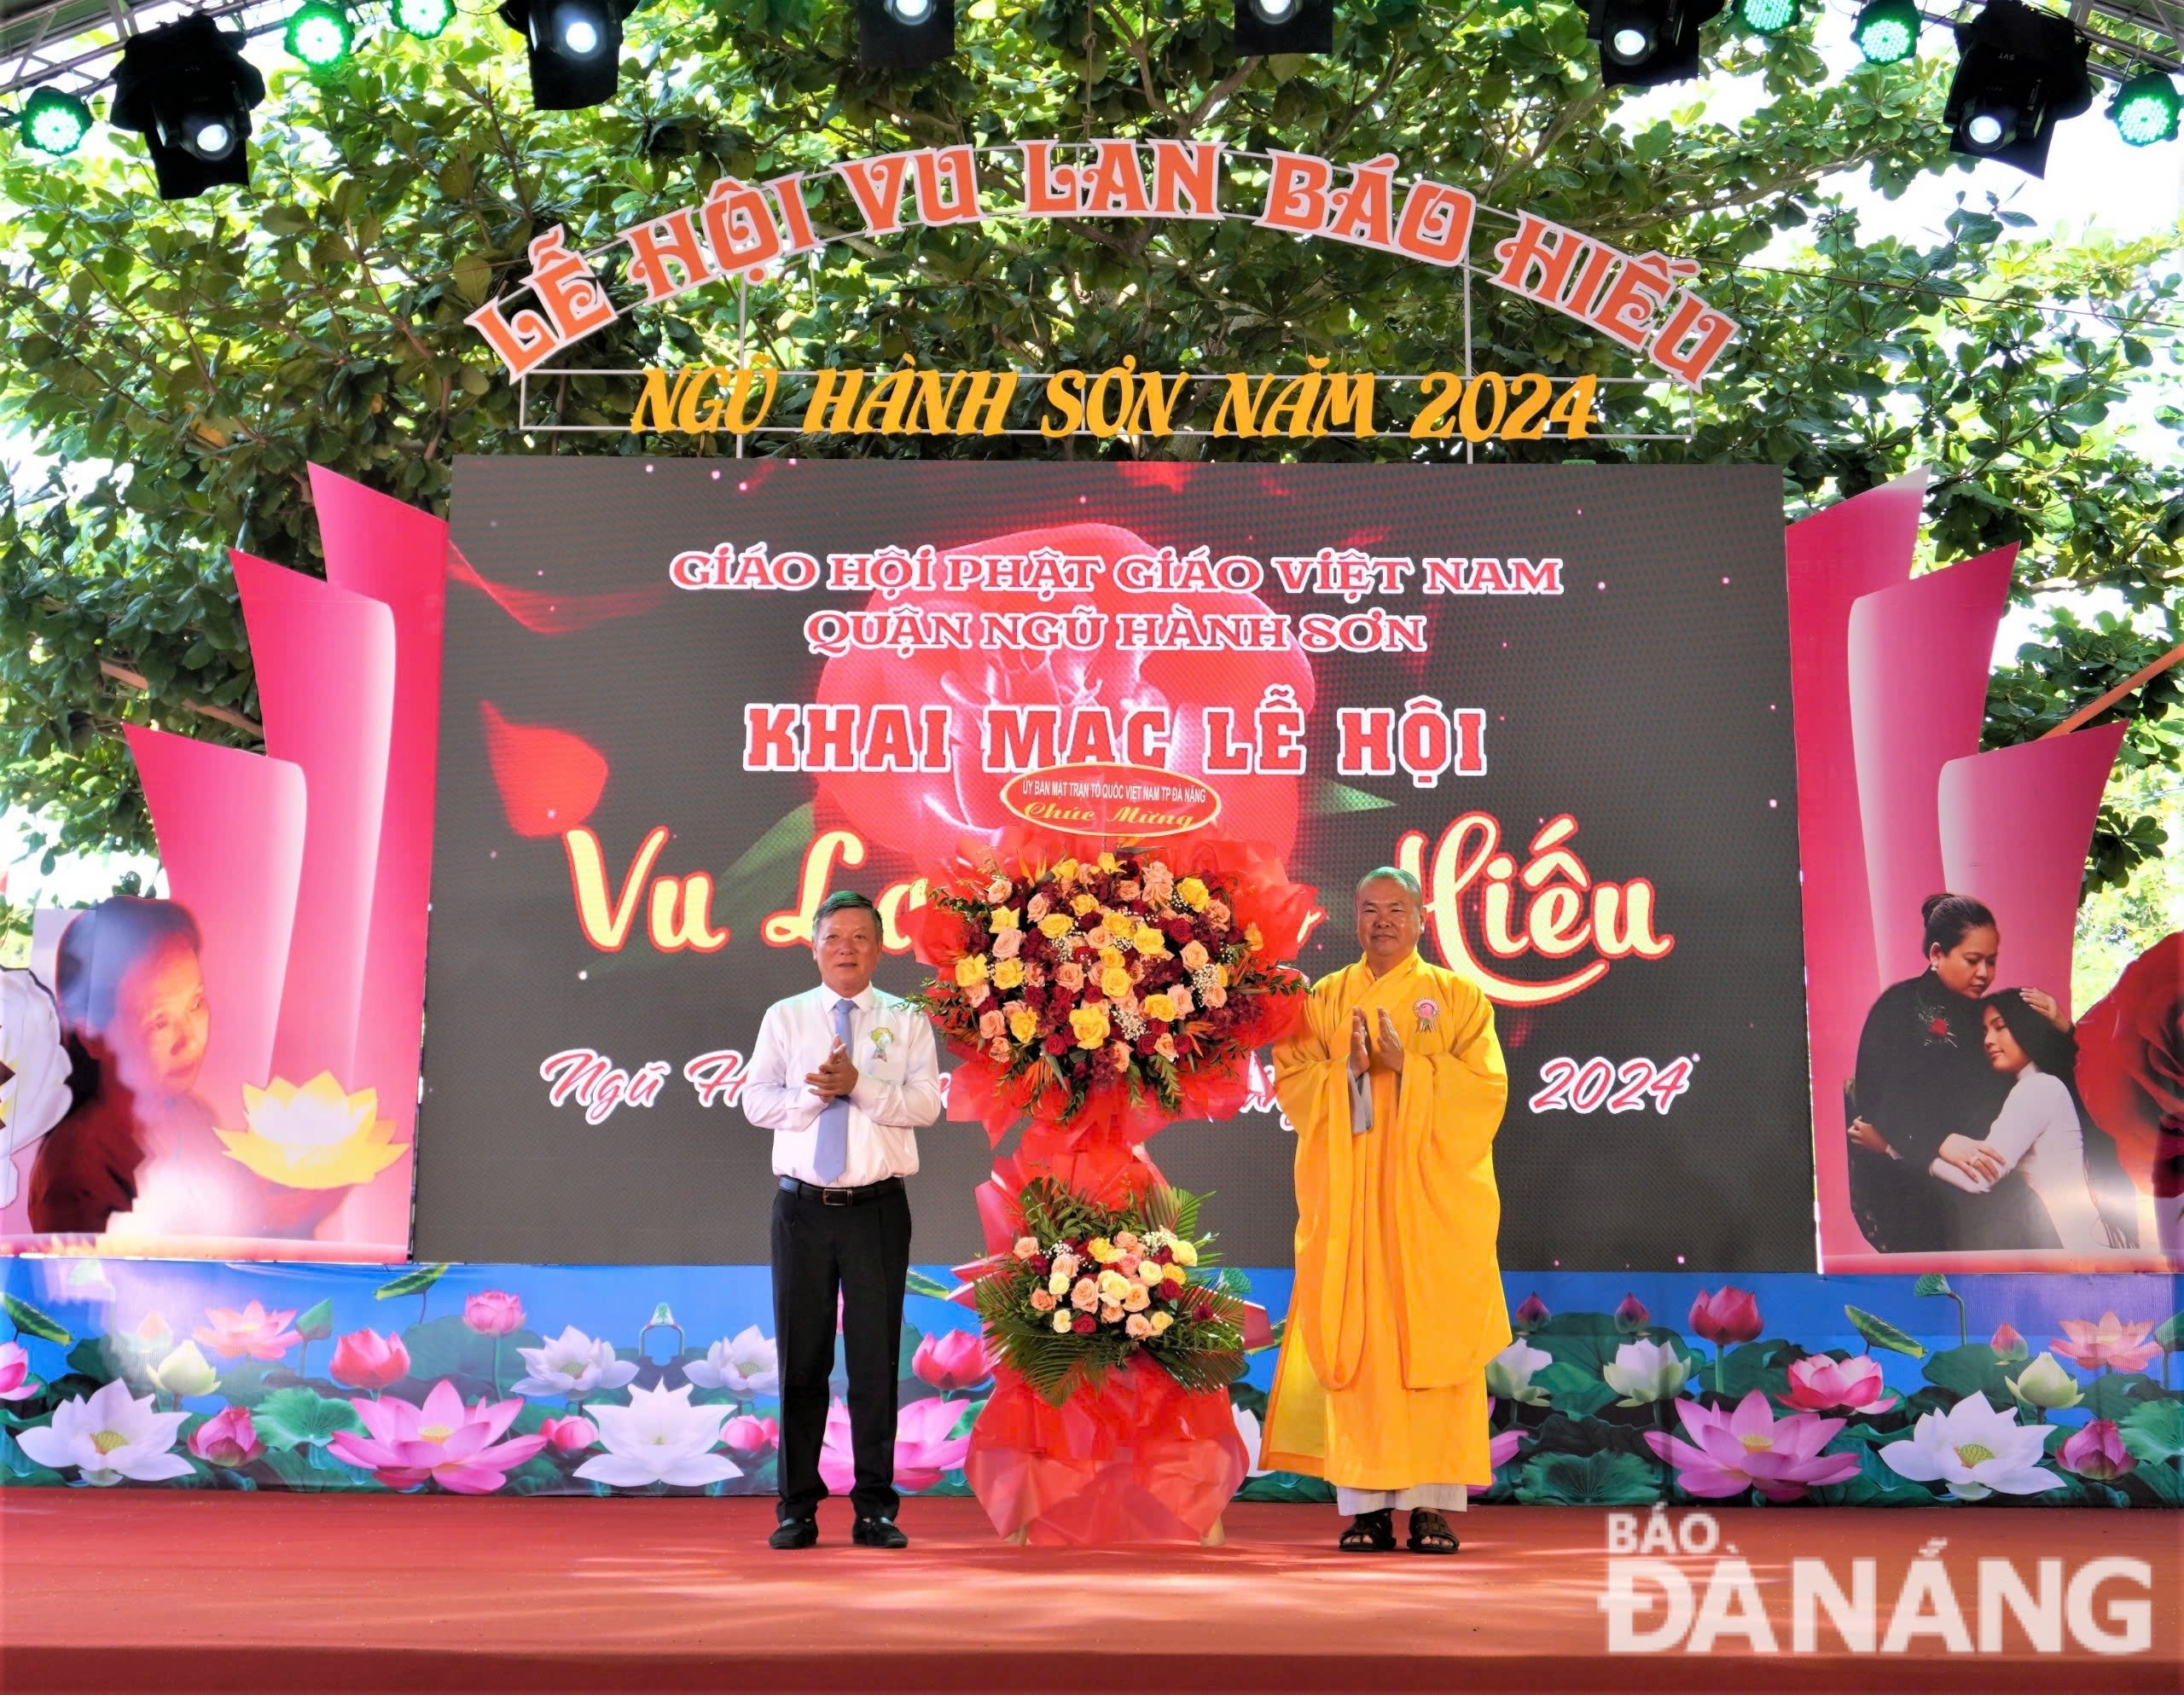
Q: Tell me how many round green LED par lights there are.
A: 6